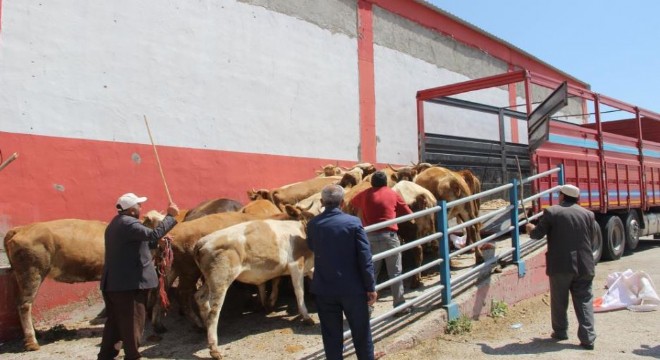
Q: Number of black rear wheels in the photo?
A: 3